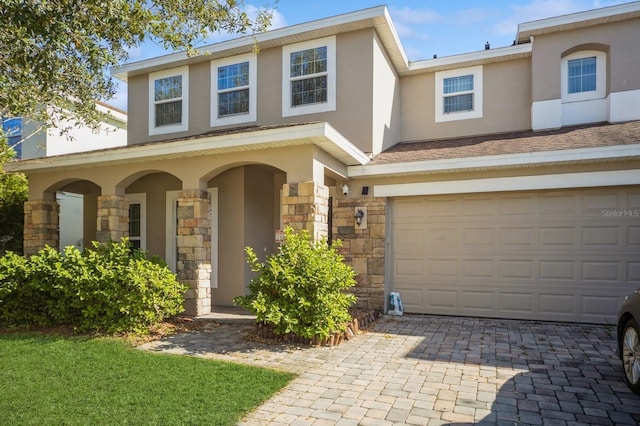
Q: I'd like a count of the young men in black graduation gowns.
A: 0